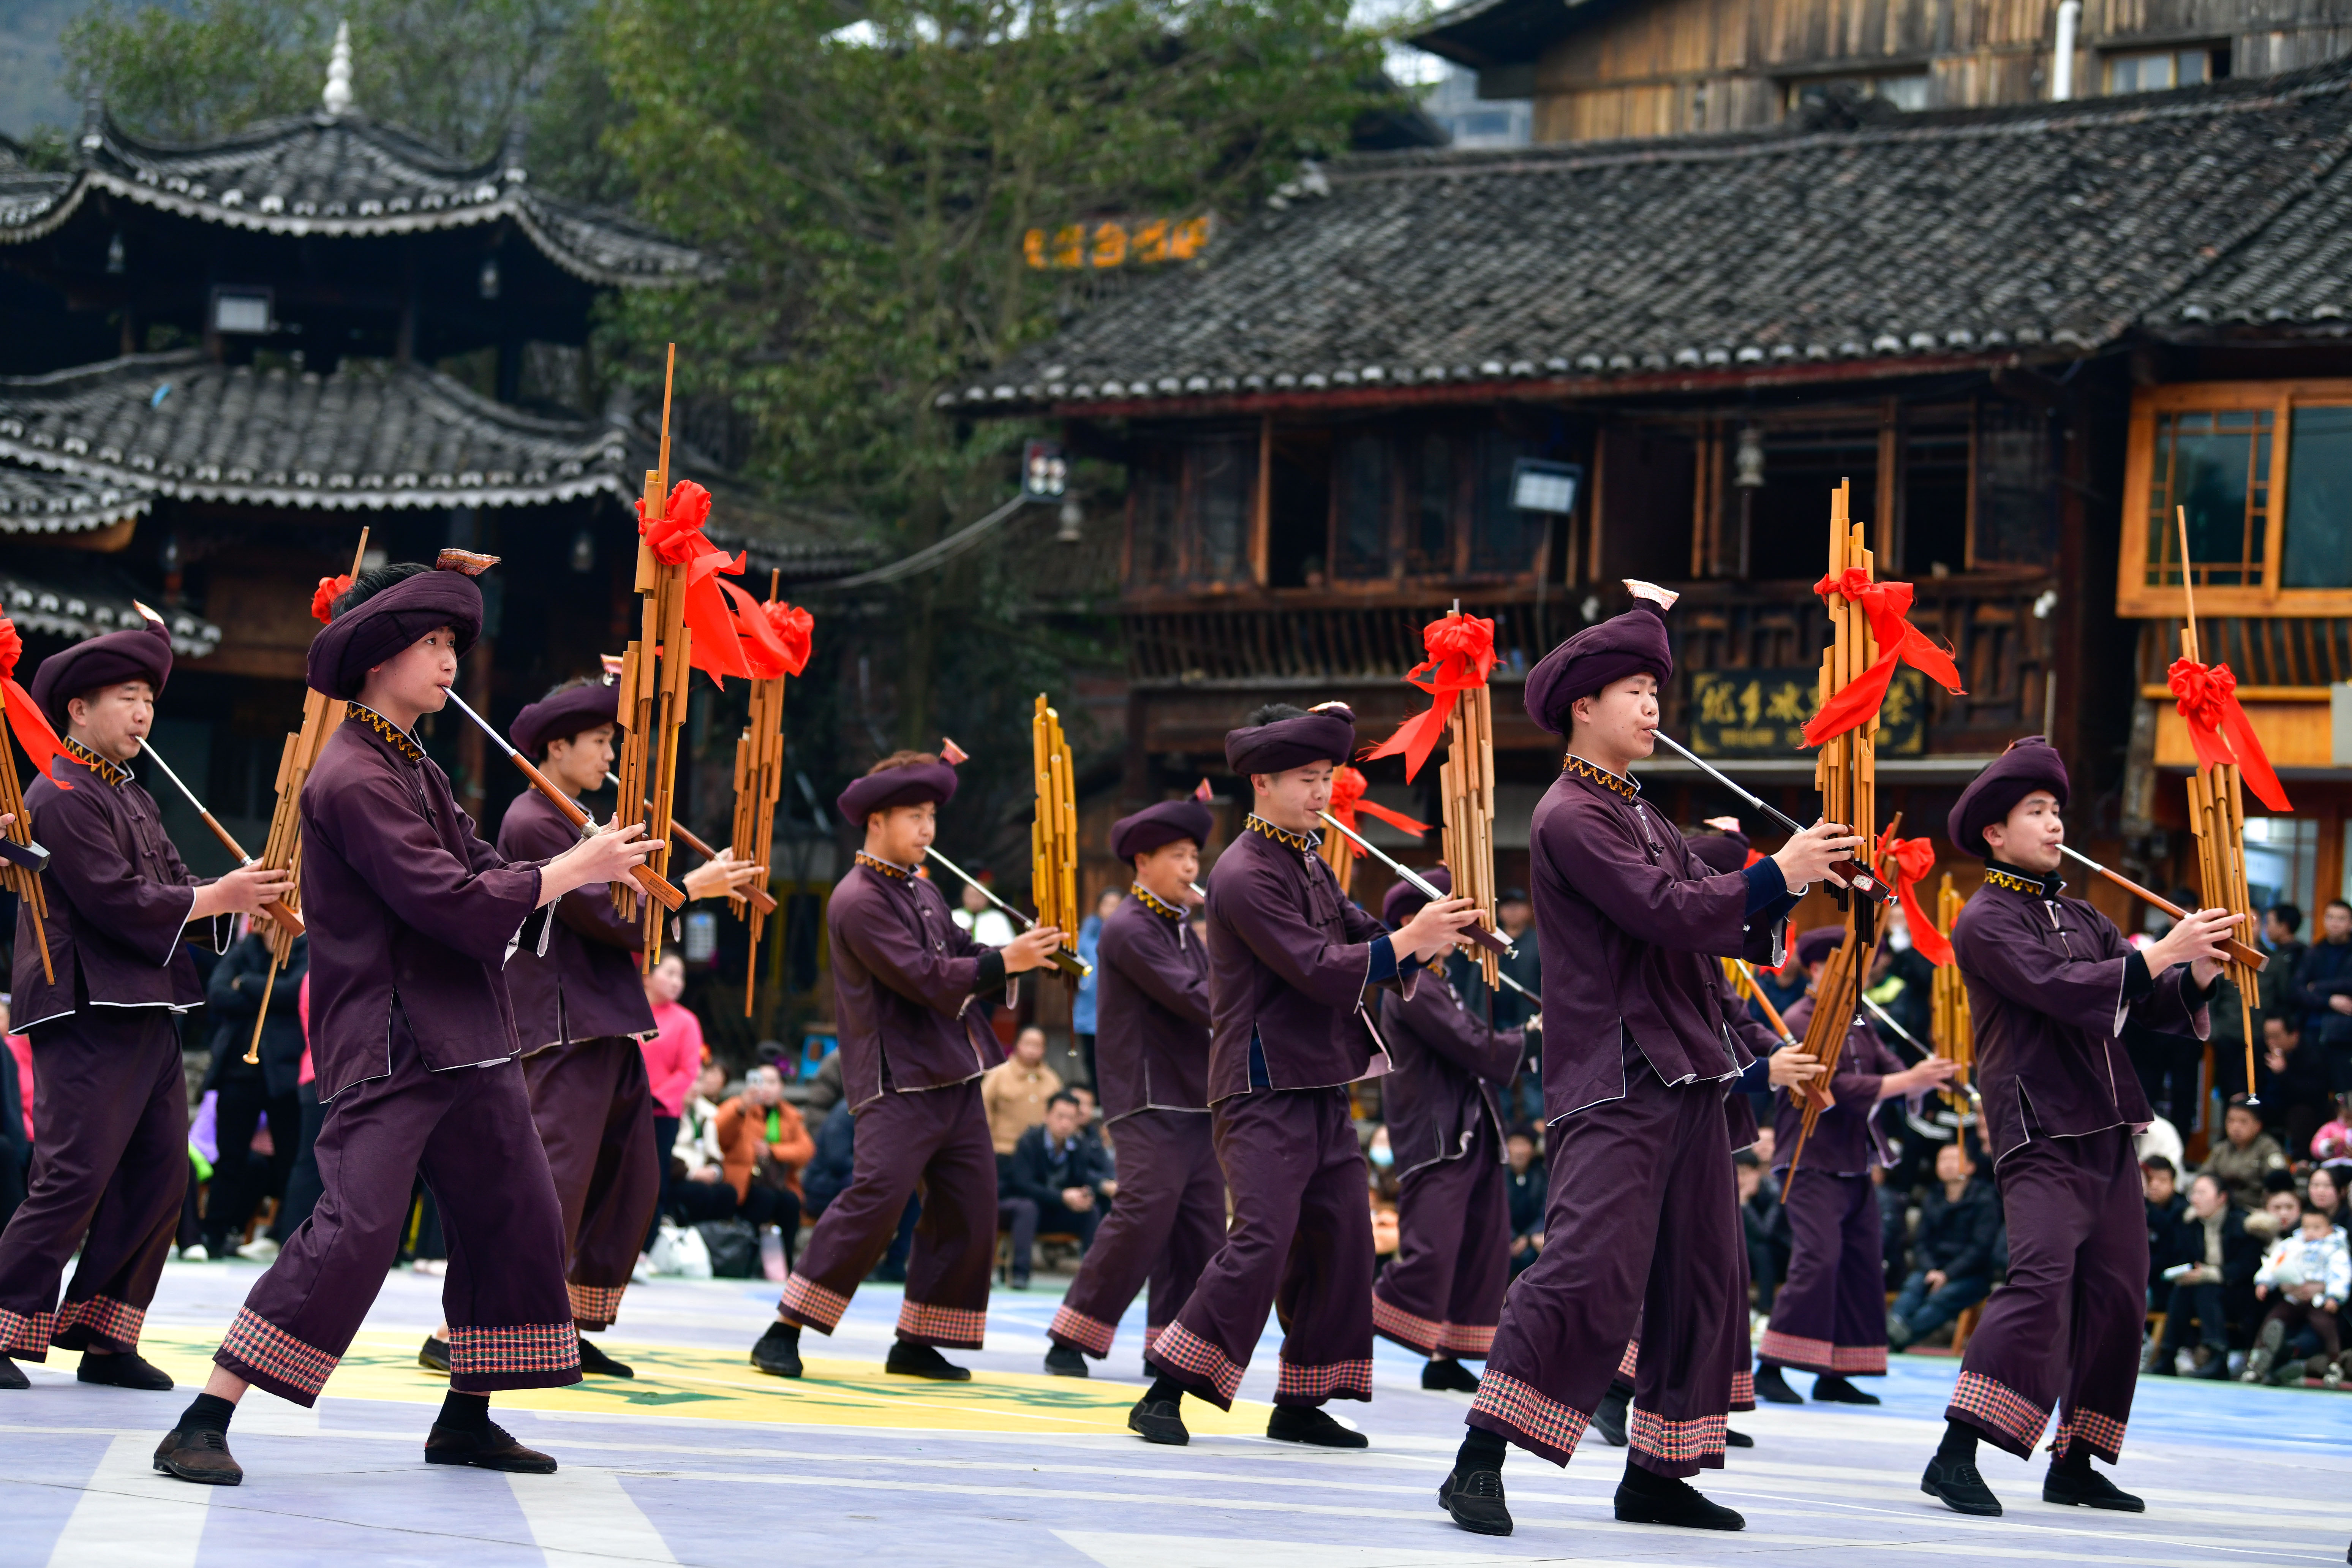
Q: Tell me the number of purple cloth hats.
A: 11